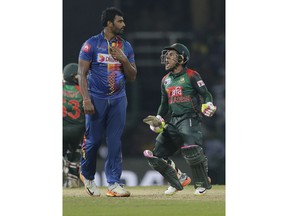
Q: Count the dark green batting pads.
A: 2